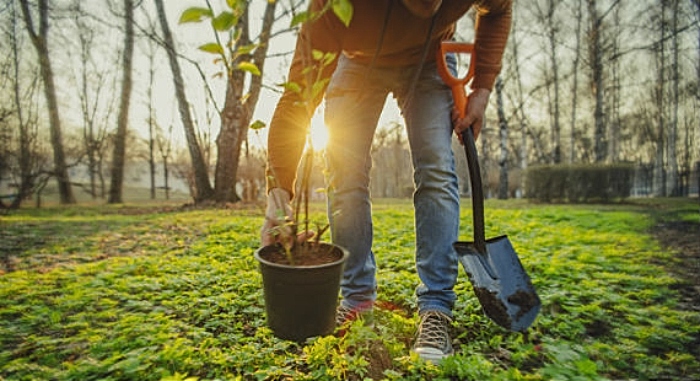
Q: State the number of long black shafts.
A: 1